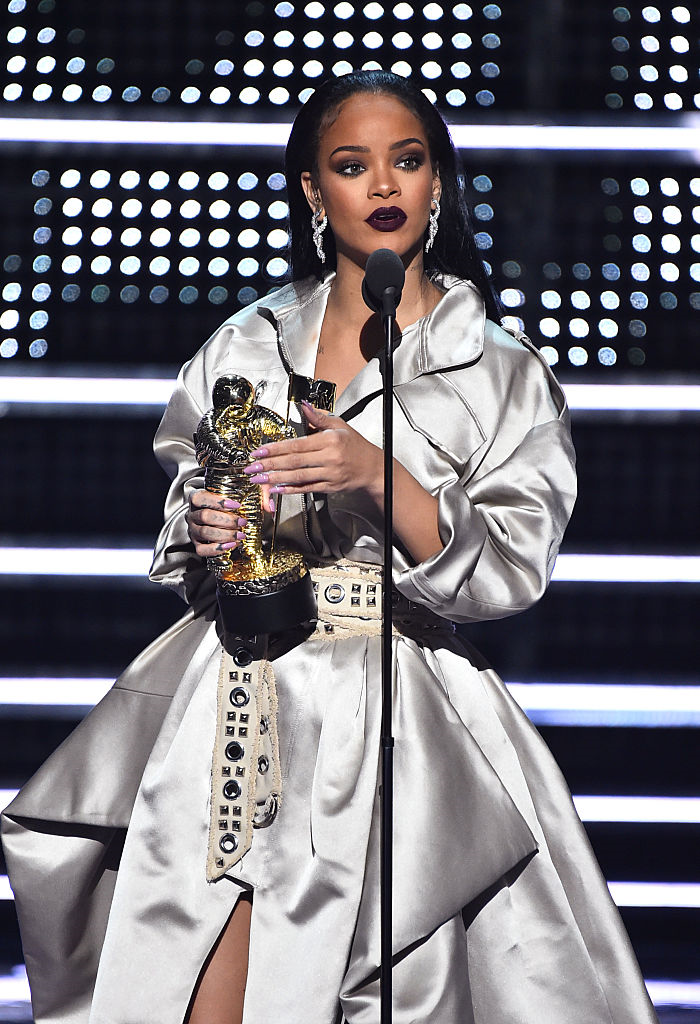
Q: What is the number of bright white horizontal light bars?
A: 7